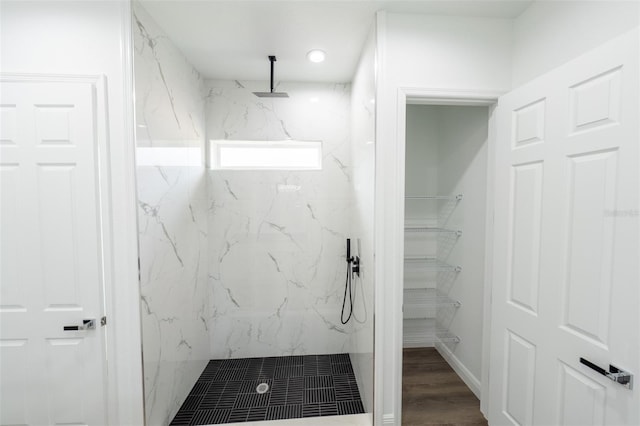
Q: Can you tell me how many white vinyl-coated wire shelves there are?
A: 5